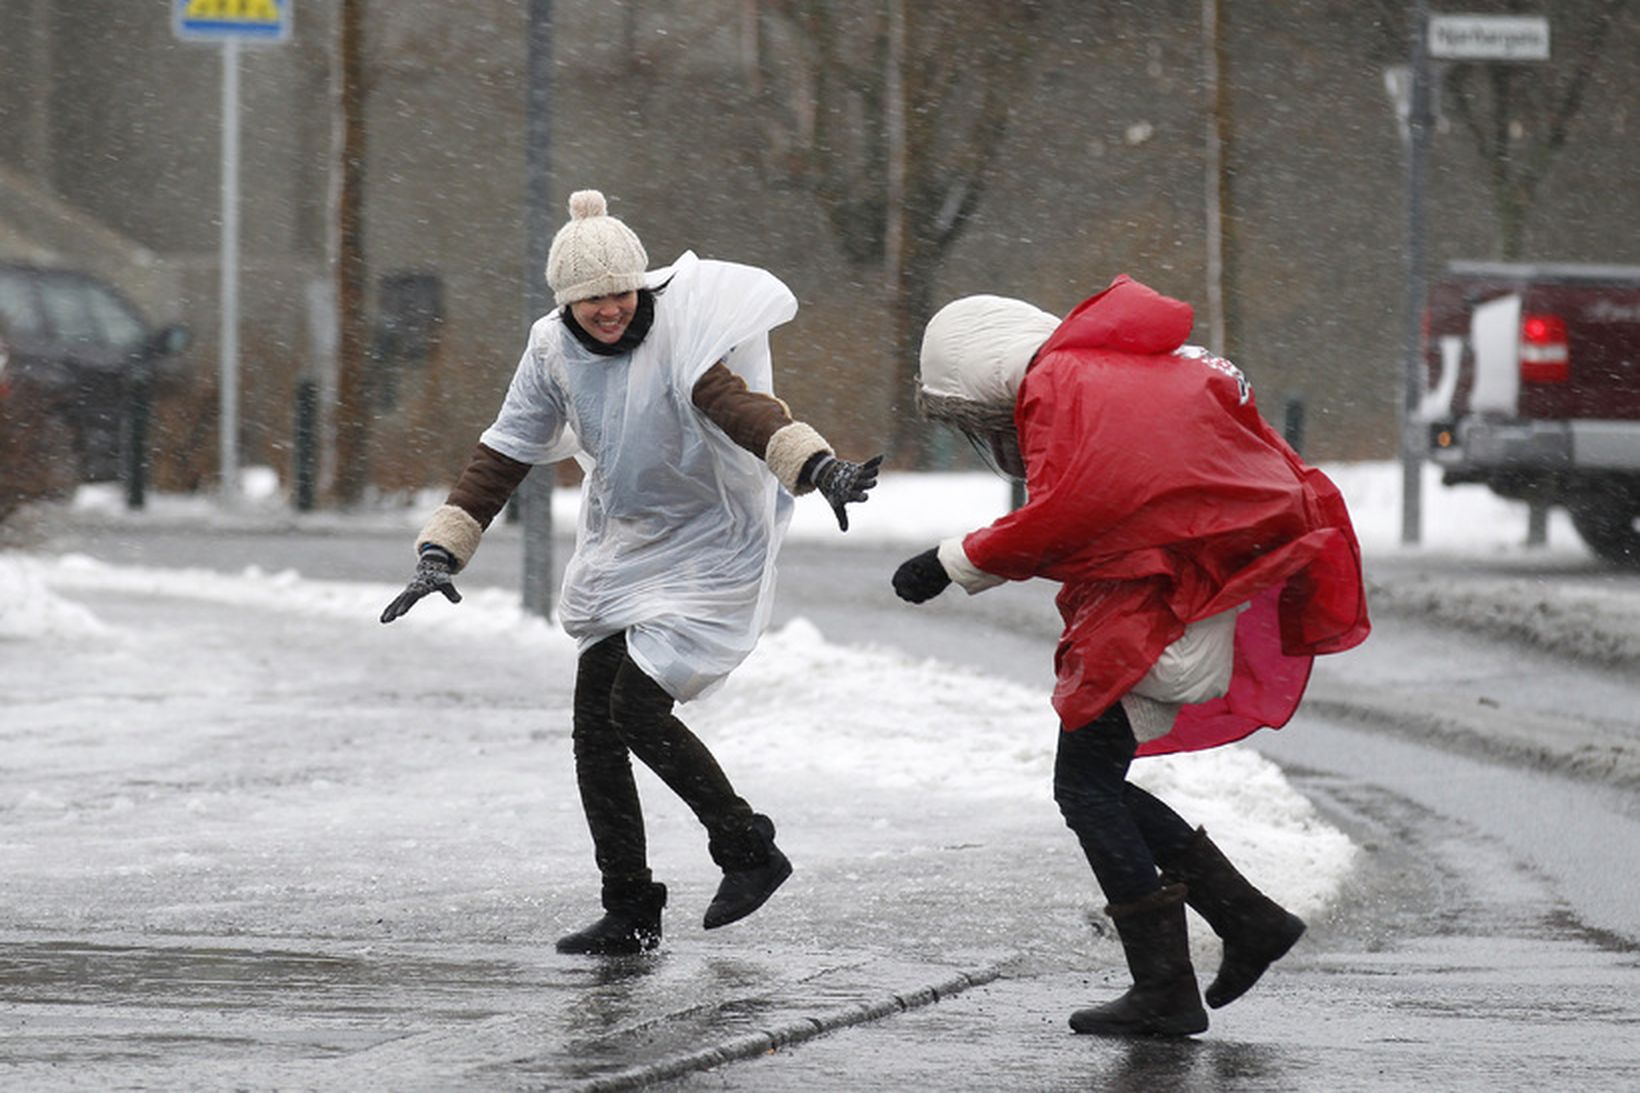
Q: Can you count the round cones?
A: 0